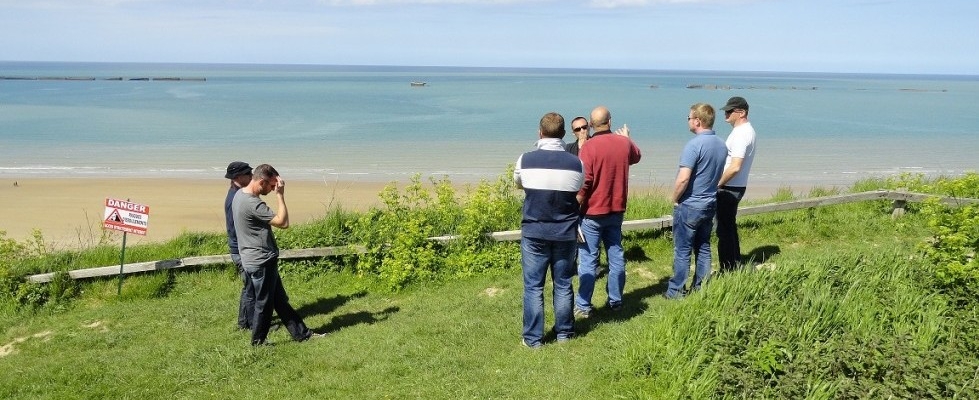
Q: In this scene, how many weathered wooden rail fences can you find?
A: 1